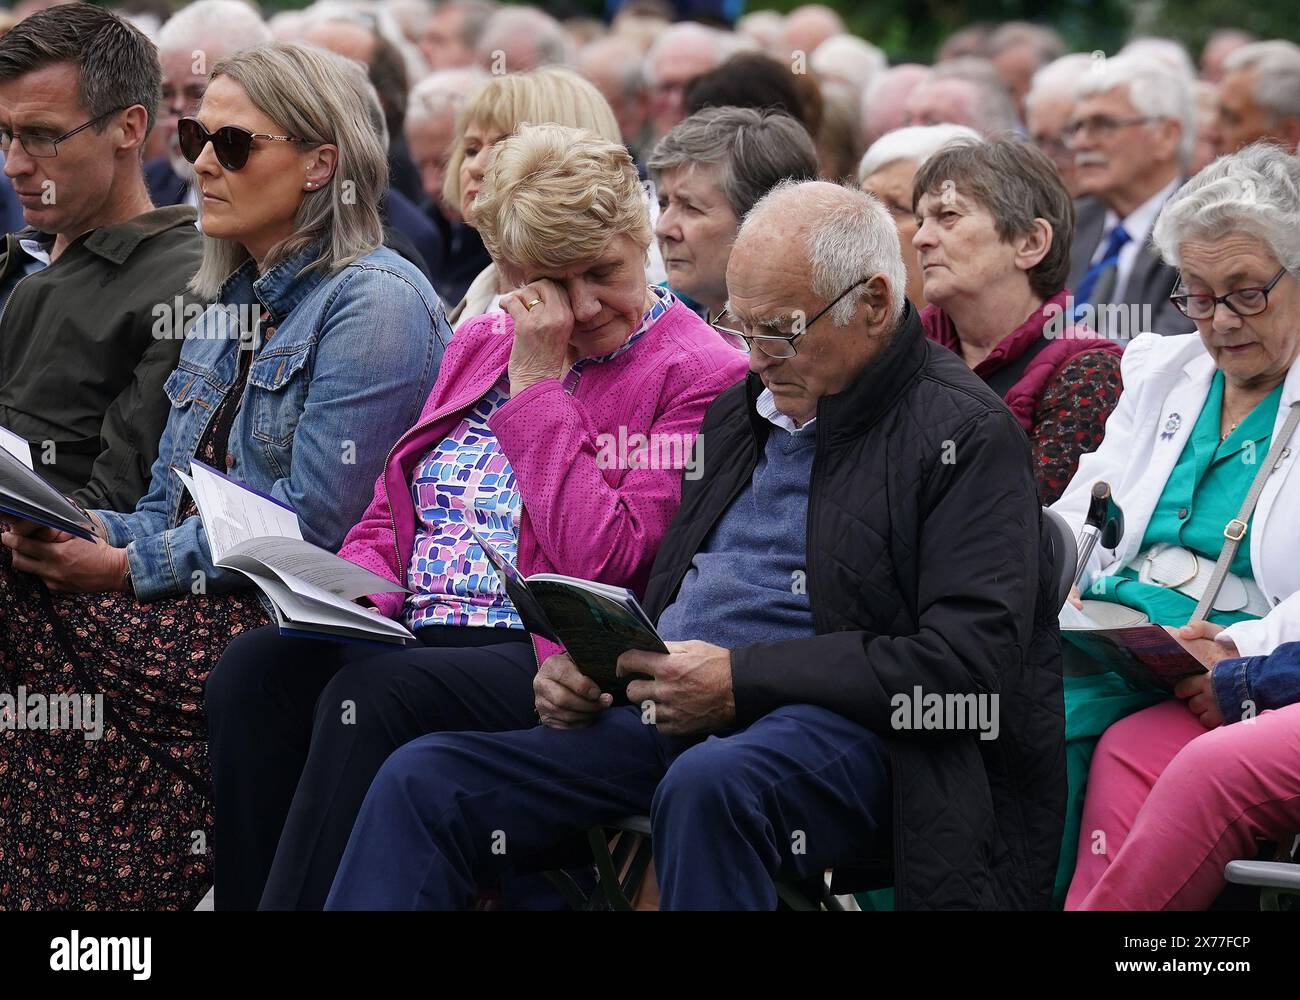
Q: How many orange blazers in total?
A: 0